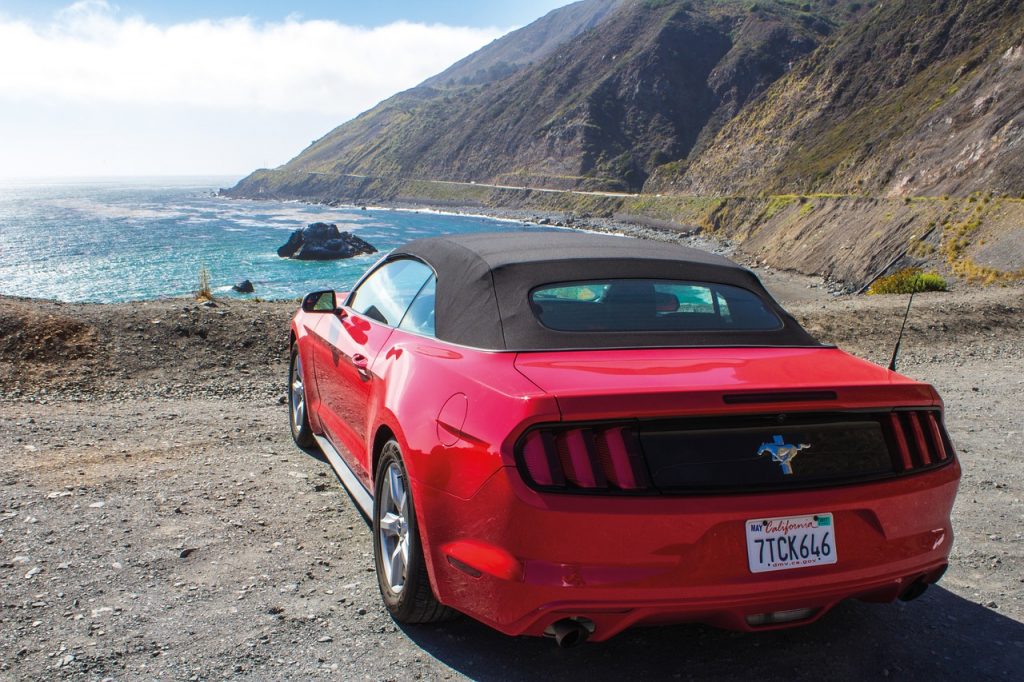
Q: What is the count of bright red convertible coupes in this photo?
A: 1